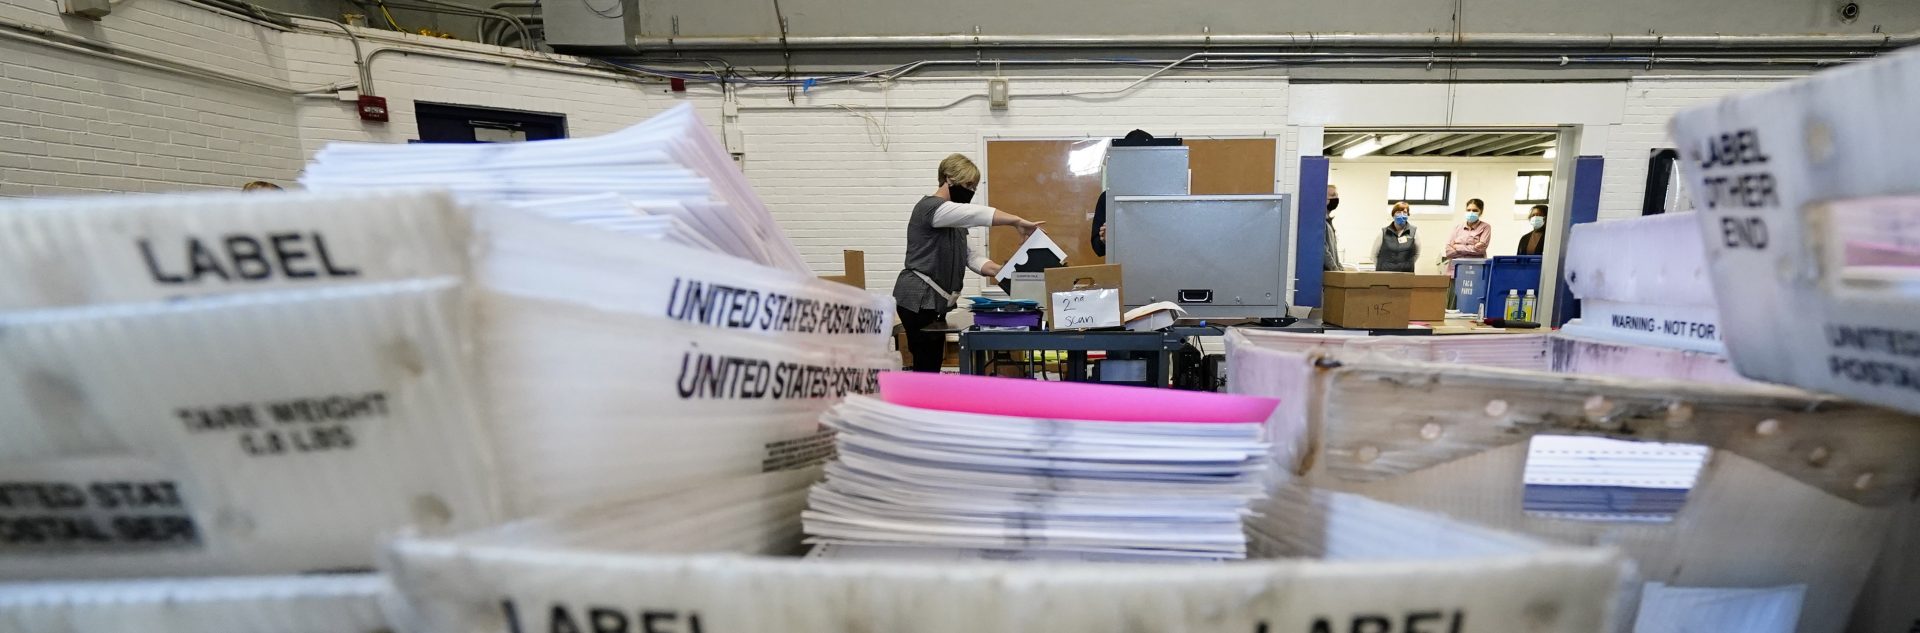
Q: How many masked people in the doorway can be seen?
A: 4